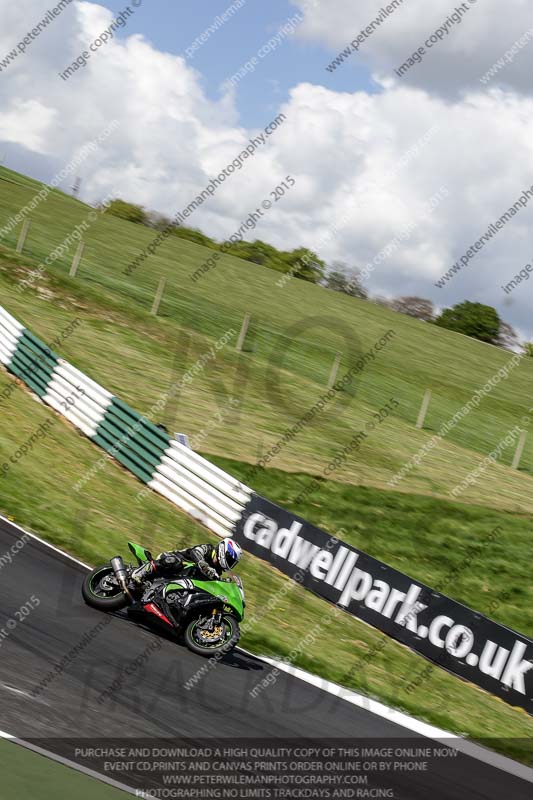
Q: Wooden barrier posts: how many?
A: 7